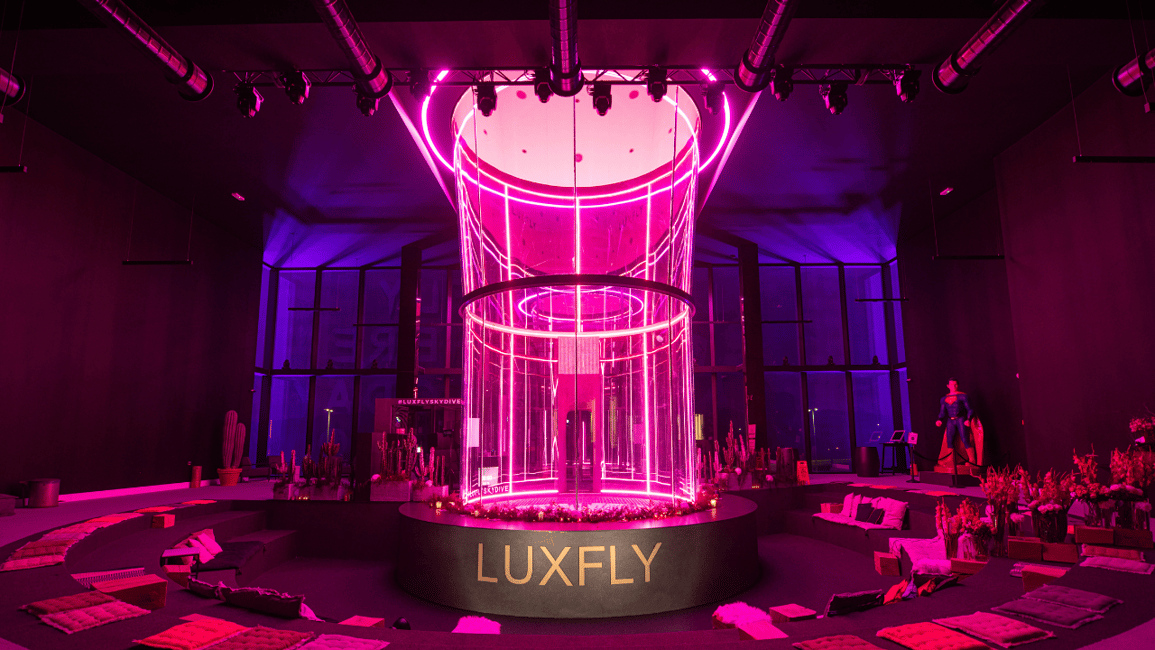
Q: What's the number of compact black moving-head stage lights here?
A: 12